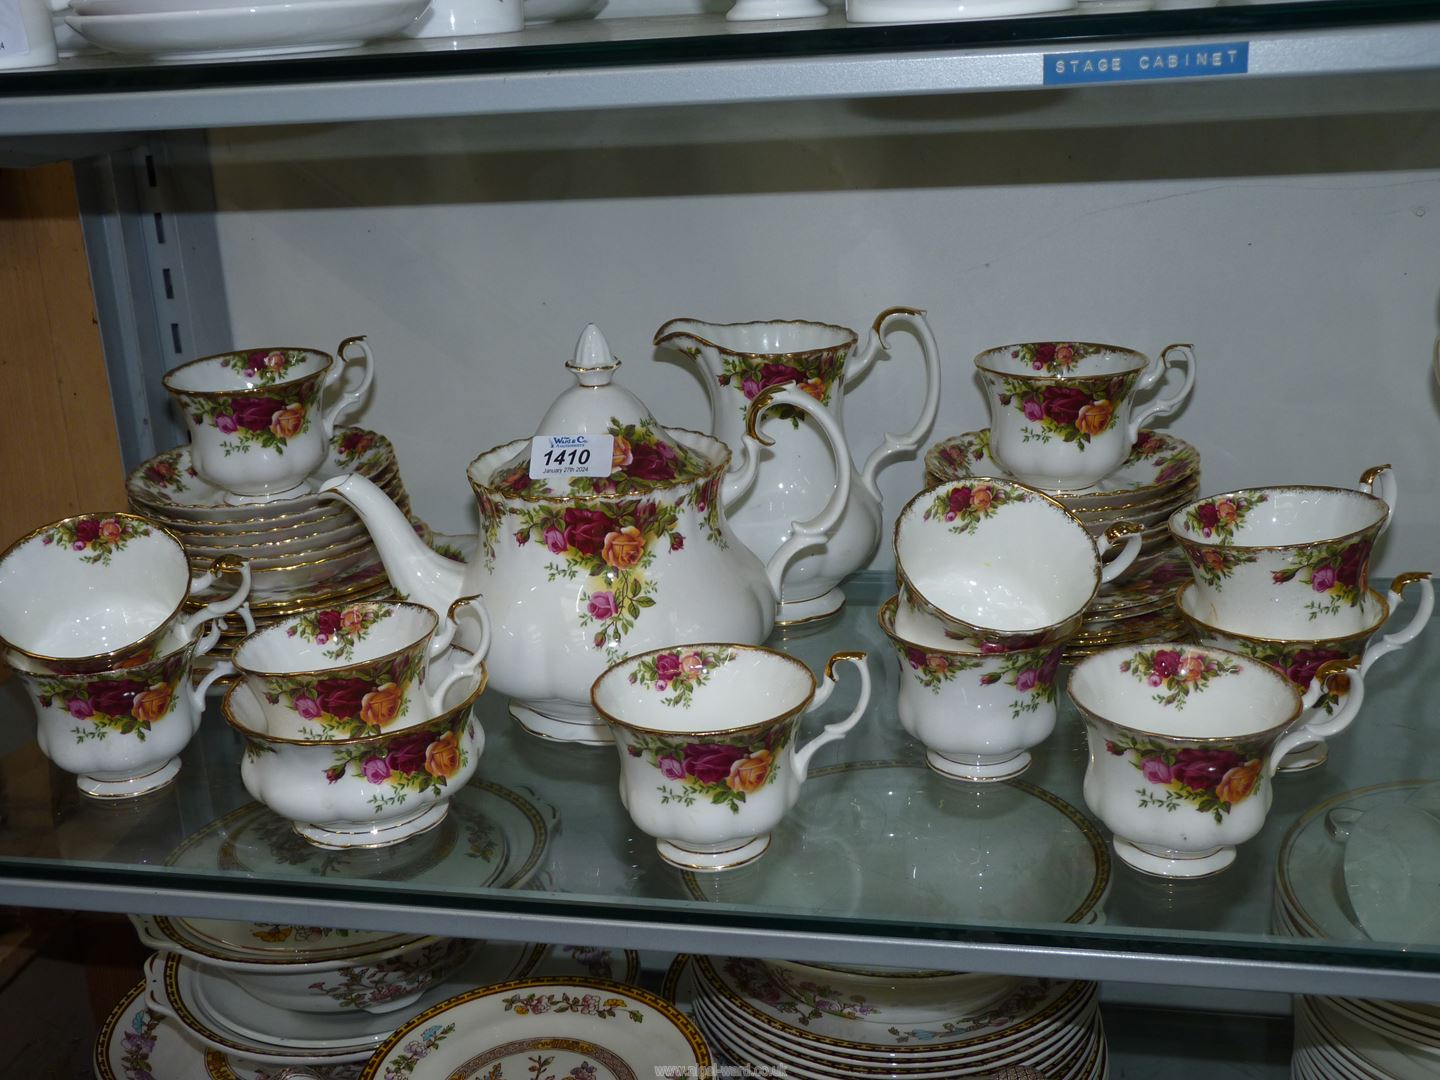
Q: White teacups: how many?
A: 11